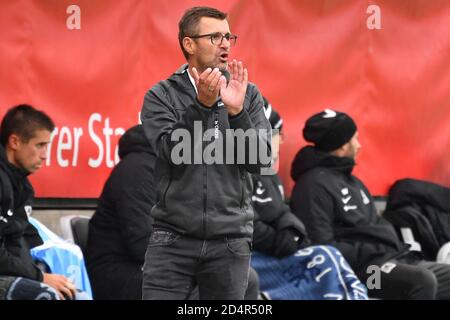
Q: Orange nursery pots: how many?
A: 0